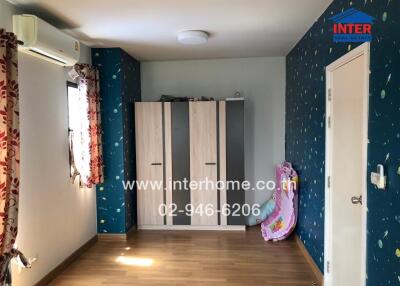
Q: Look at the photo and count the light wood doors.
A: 2